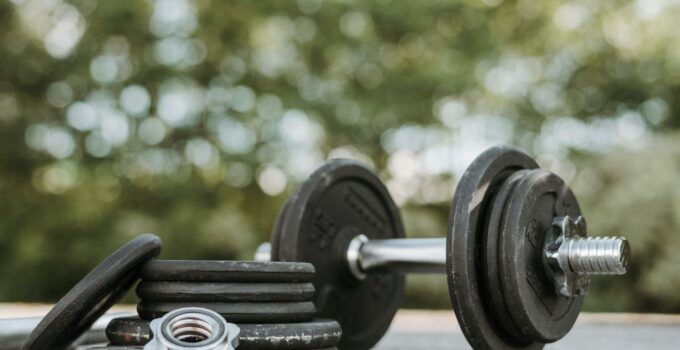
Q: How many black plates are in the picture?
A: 11